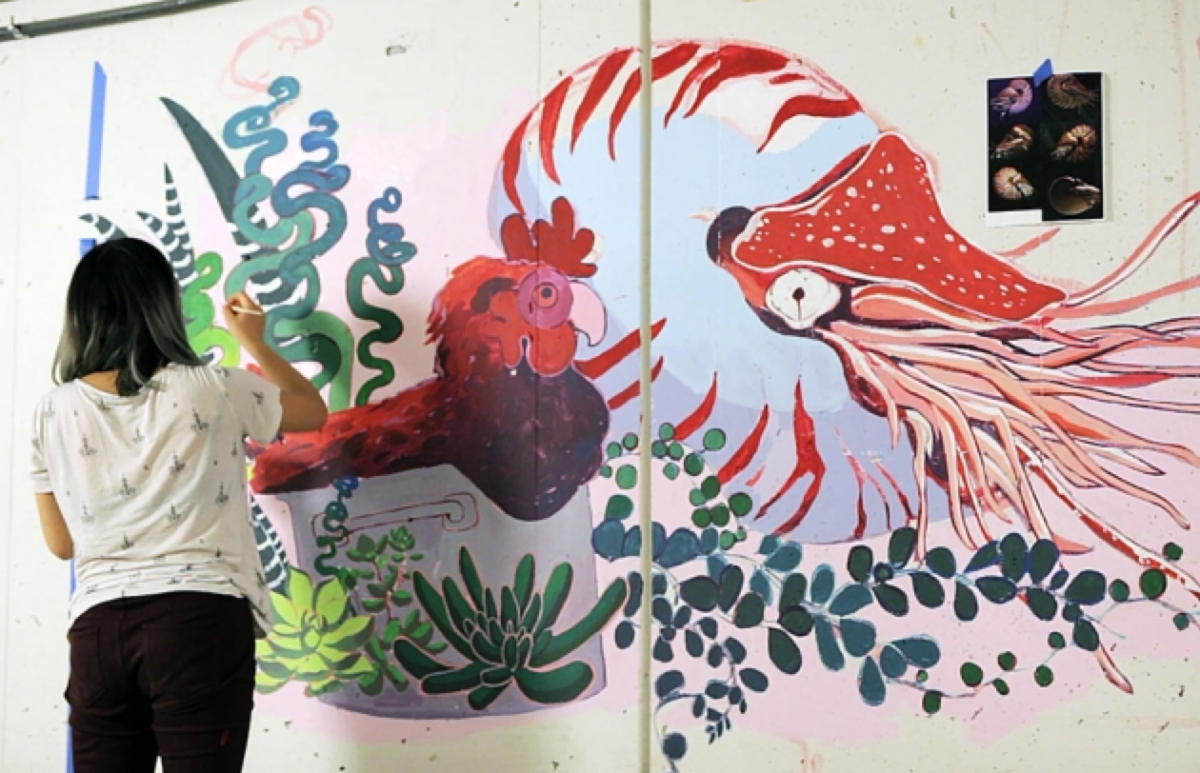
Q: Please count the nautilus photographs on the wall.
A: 6